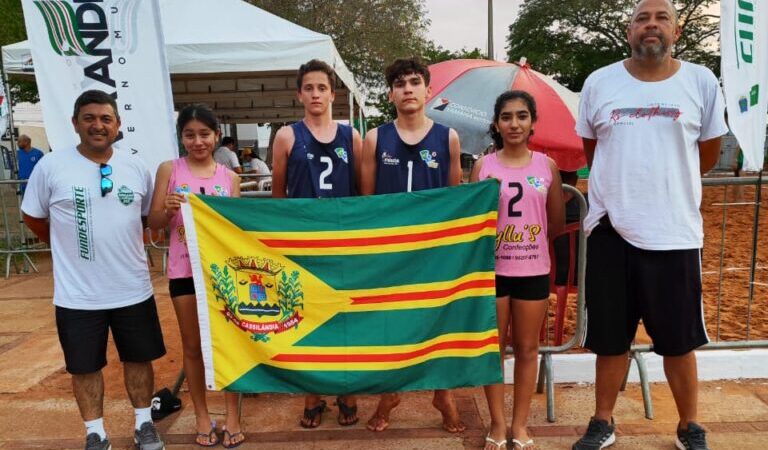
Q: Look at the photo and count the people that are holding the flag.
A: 2